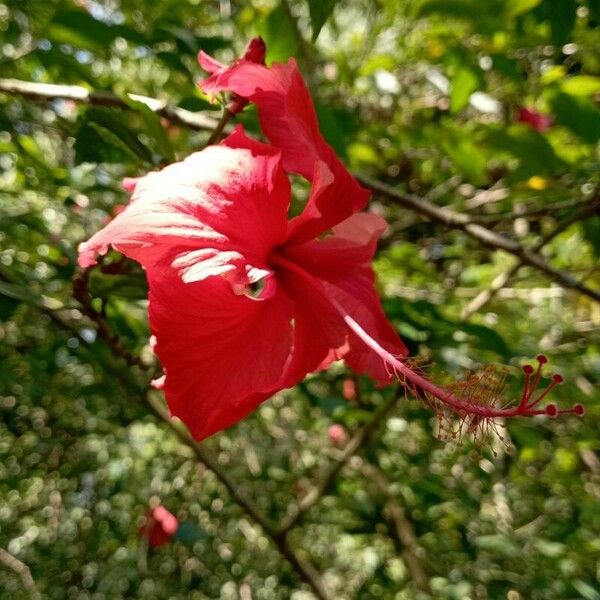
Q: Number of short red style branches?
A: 5